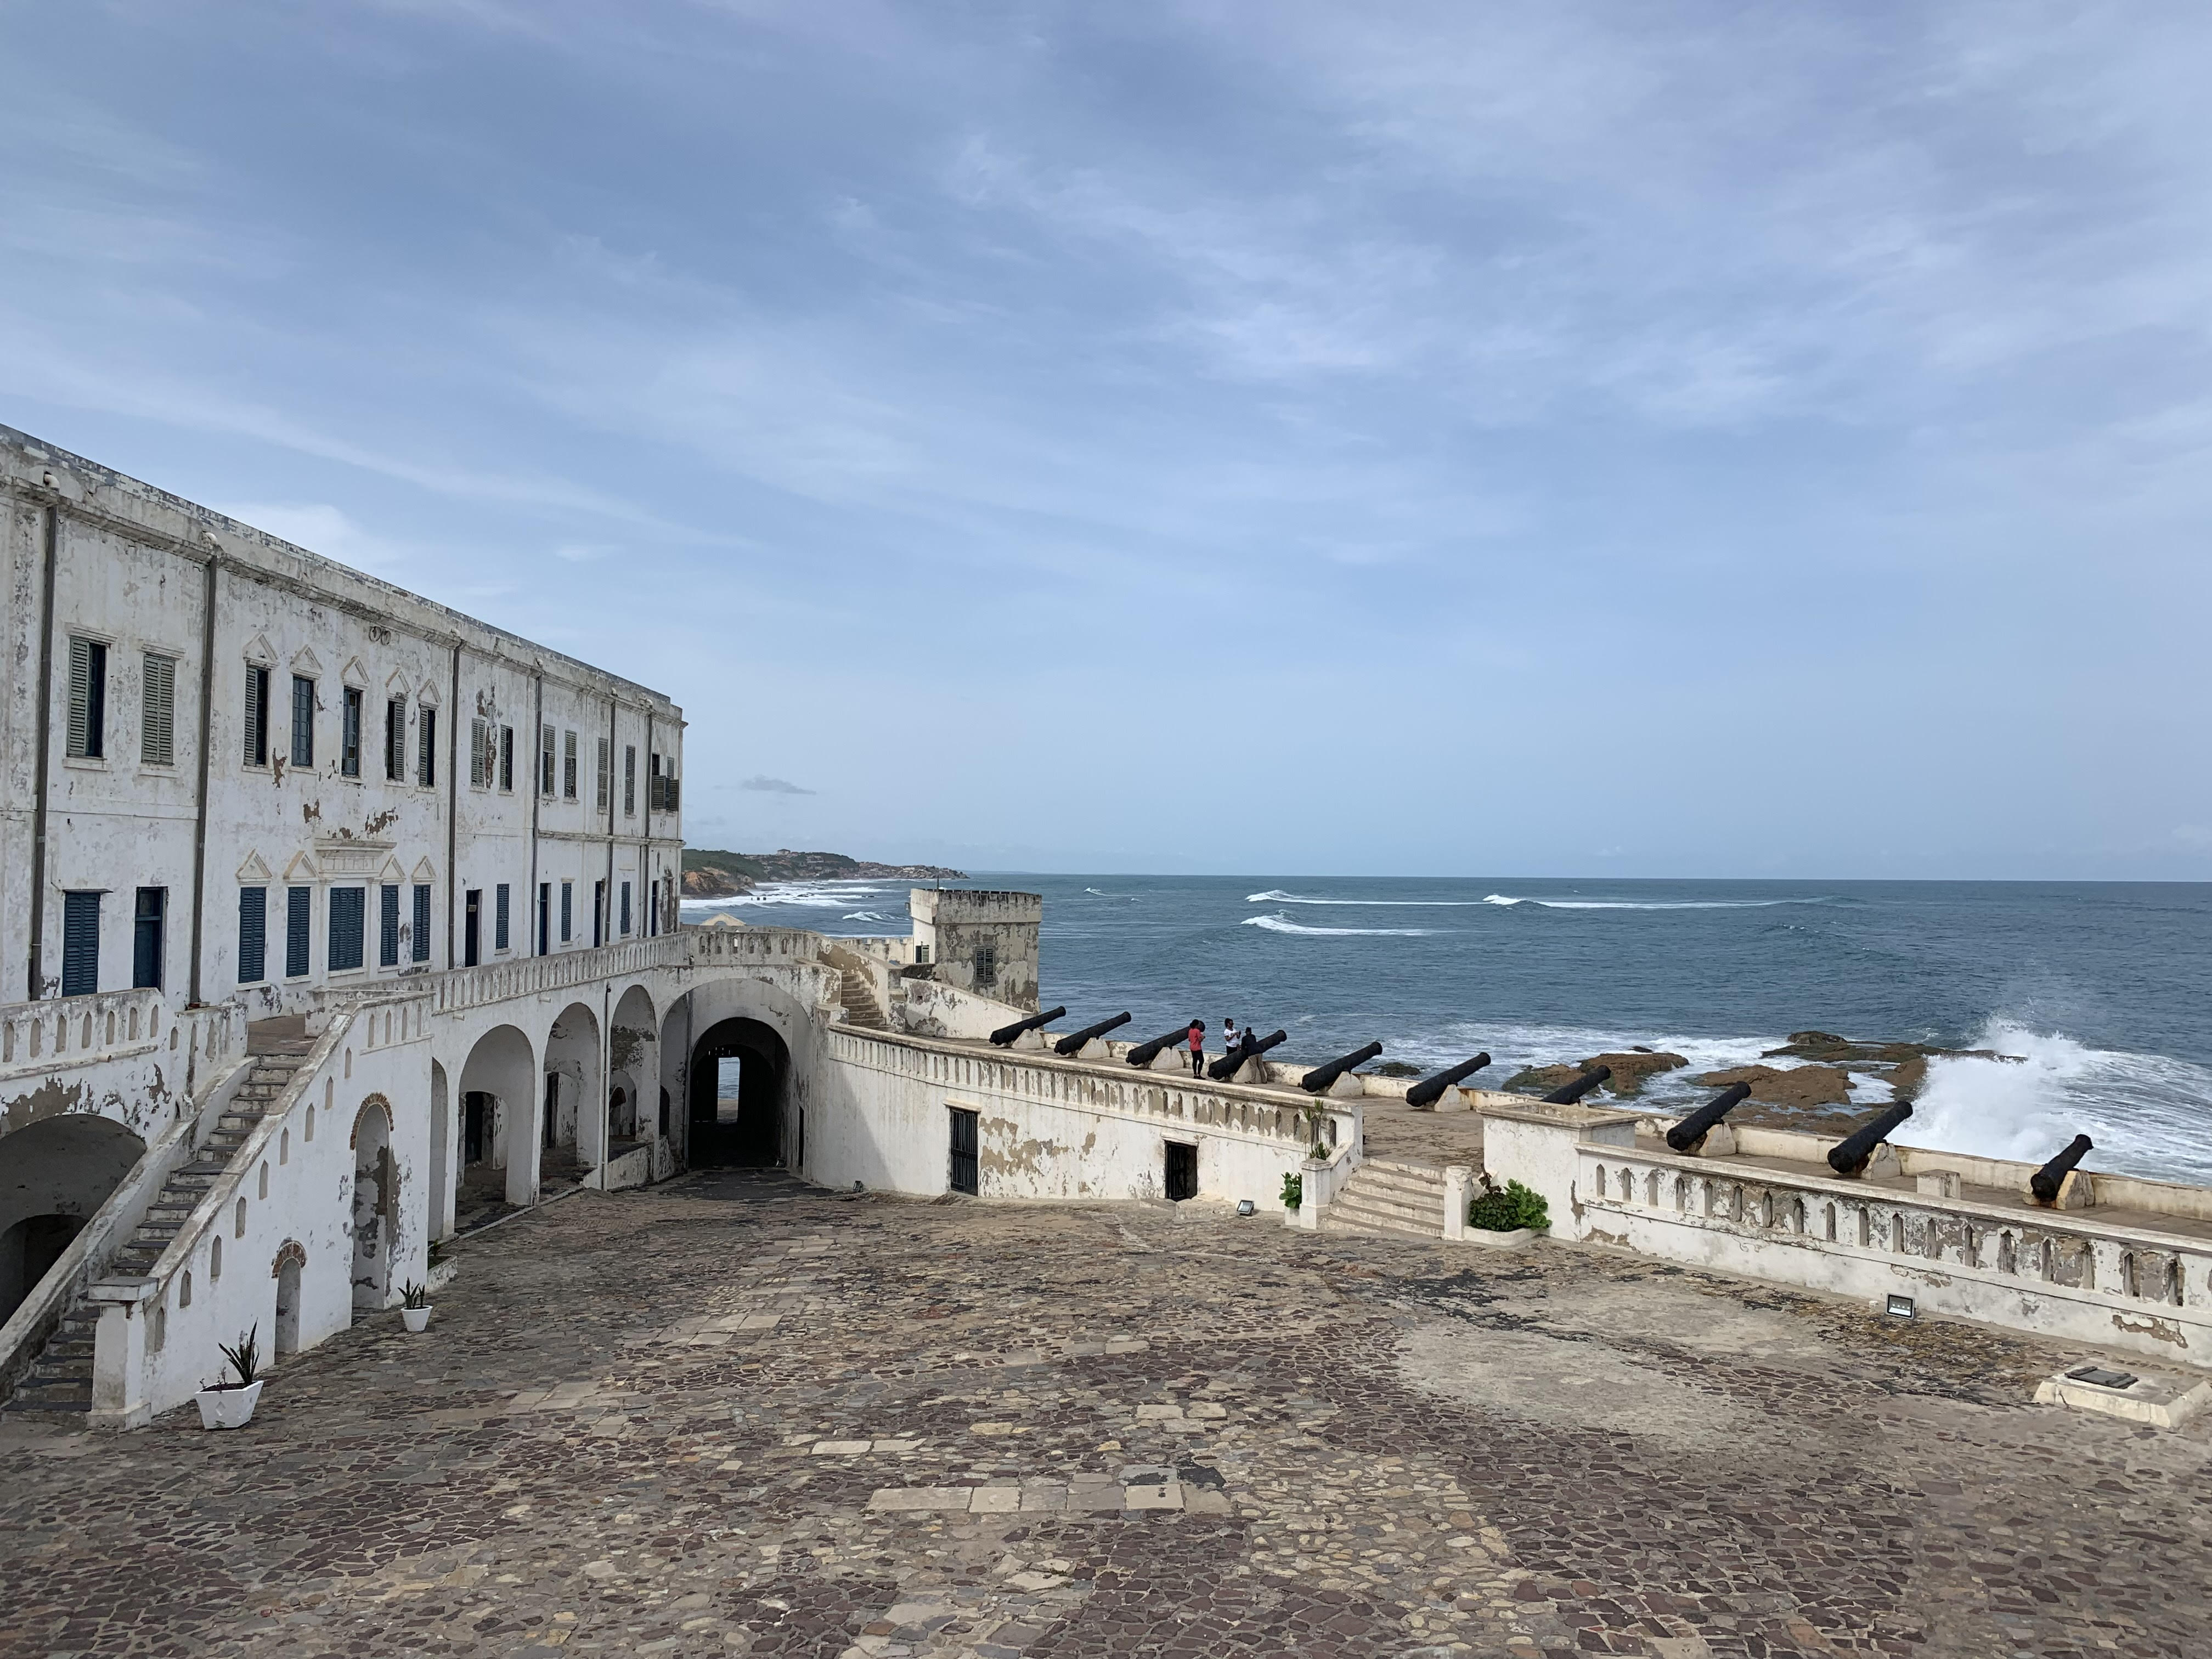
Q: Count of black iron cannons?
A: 10